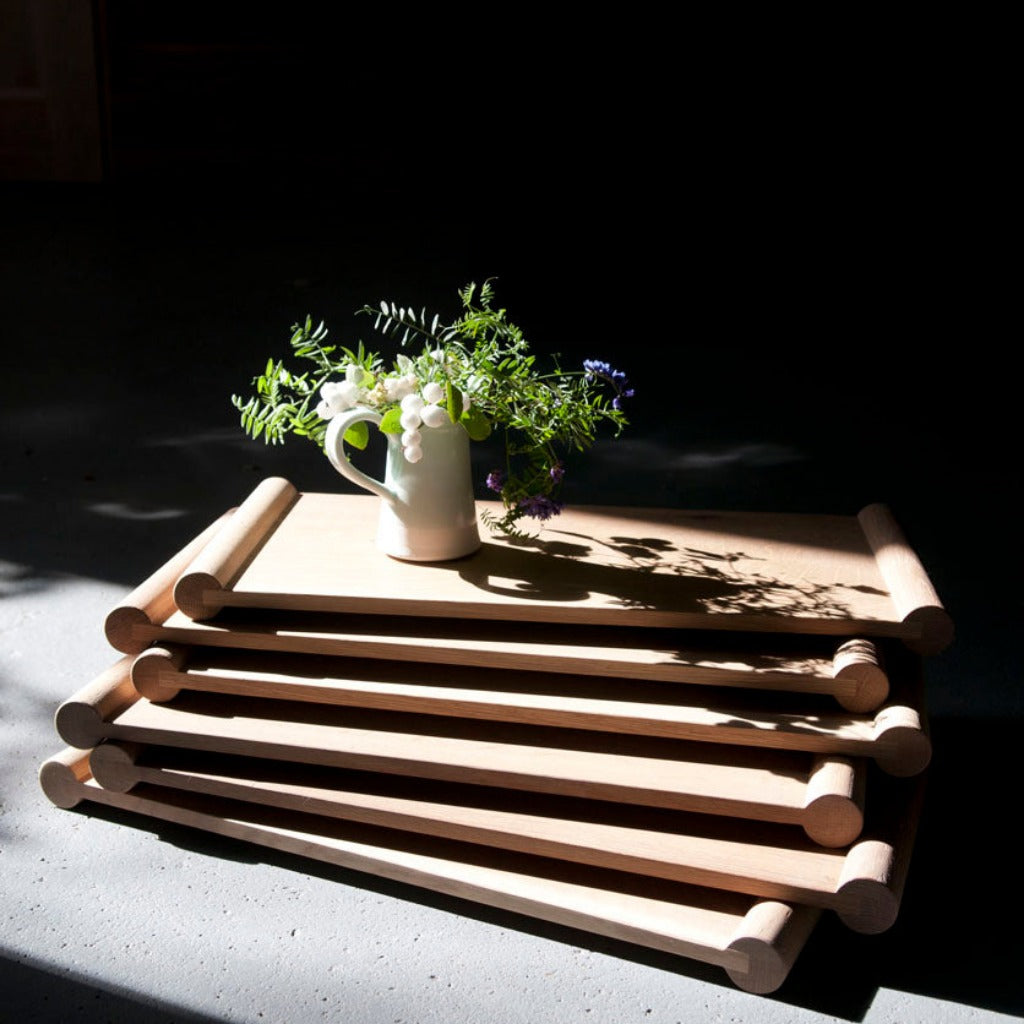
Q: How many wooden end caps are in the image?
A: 12